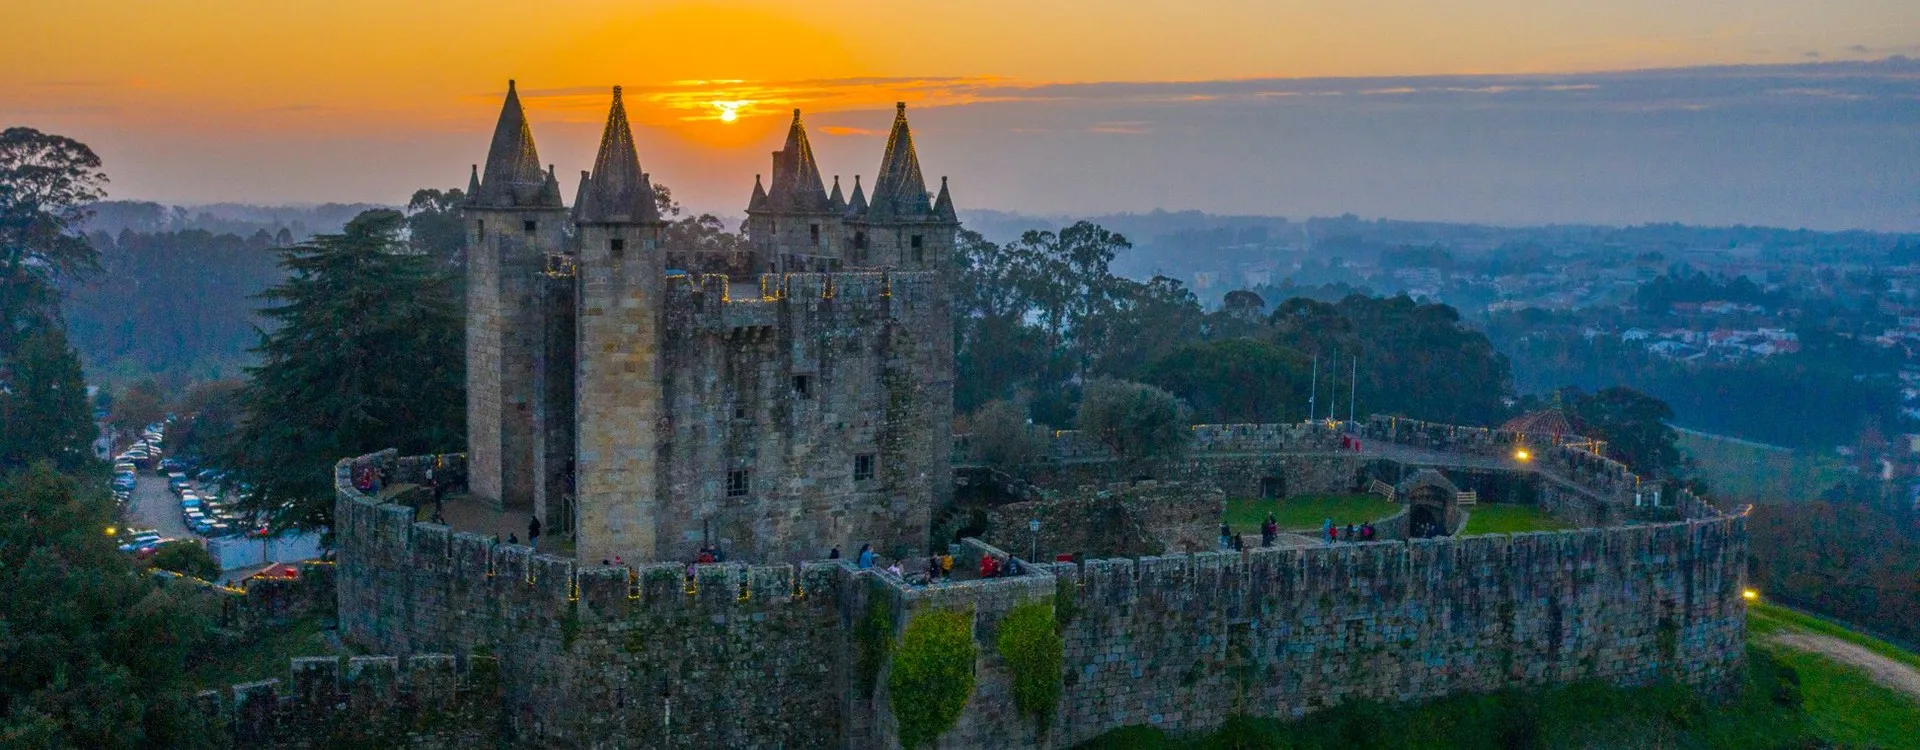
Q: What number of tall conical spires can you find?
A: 4